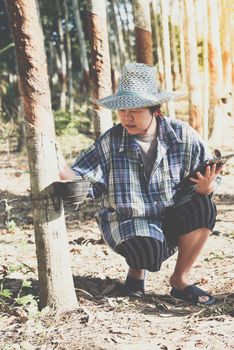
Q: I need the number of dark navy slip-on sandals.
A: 2